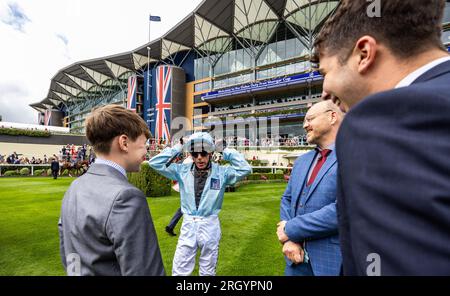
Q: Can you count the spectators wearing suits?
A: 3